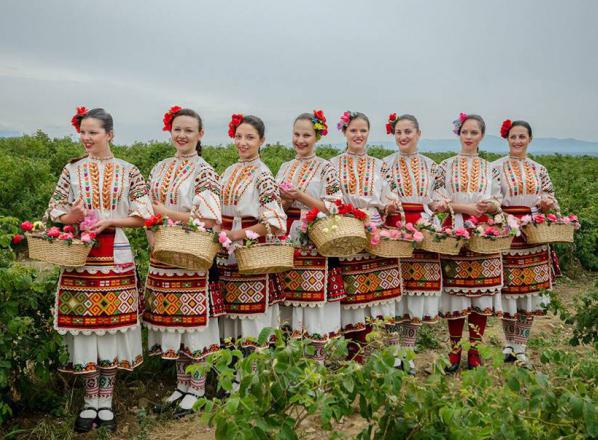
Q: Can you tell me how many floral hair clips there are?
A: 8